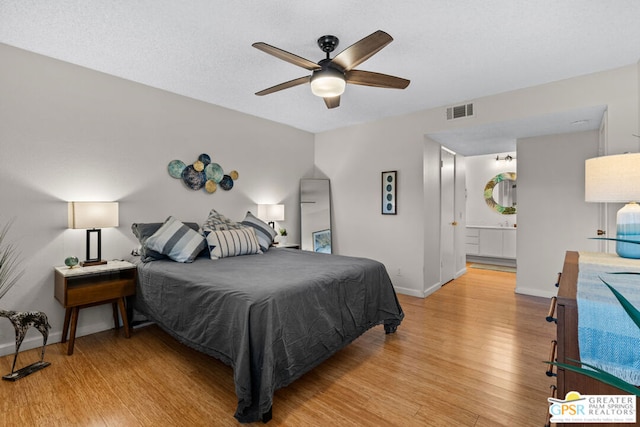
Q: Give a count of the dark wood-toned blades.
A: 5